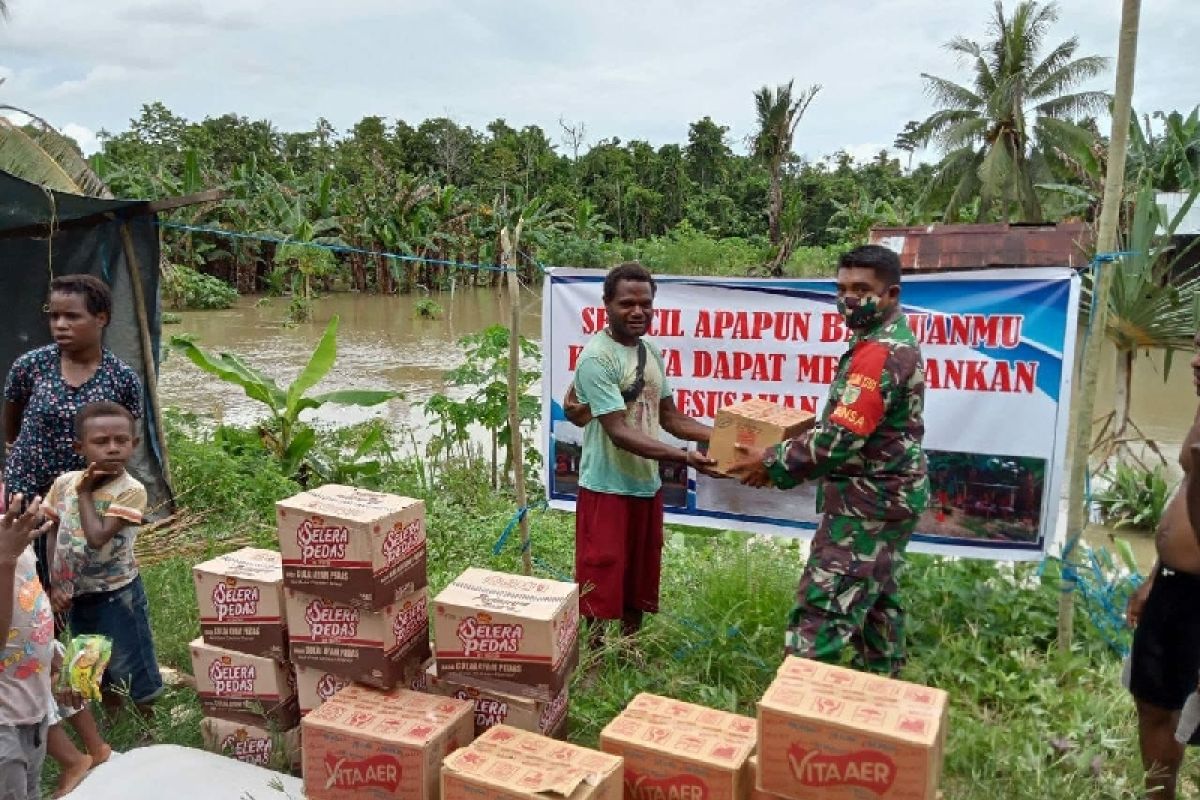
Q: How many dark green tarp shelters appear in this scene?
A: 1